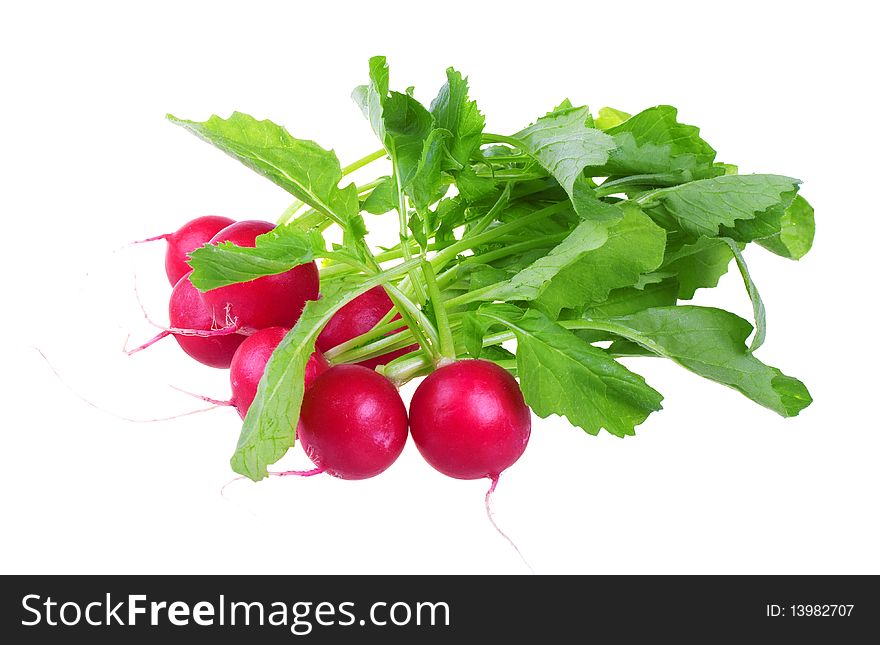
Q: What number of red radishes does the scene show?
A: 7